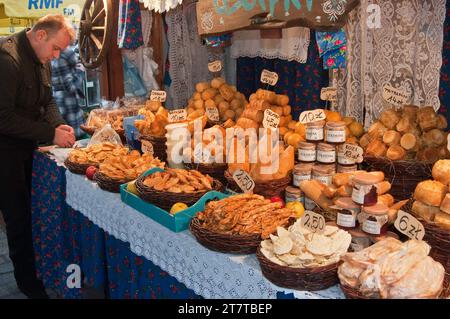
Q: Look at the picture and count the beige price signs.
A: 15